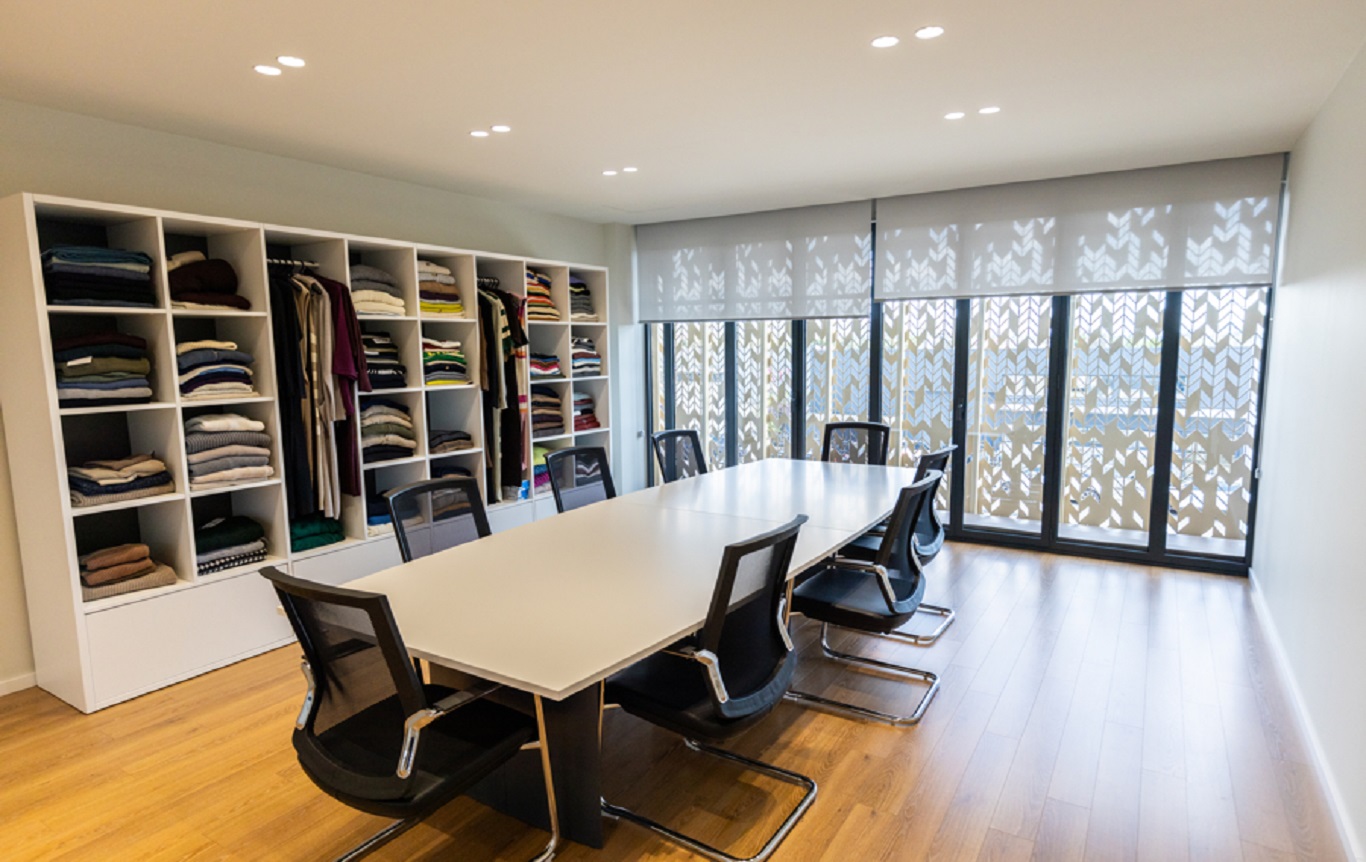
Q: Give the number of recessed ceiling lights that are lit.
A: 10